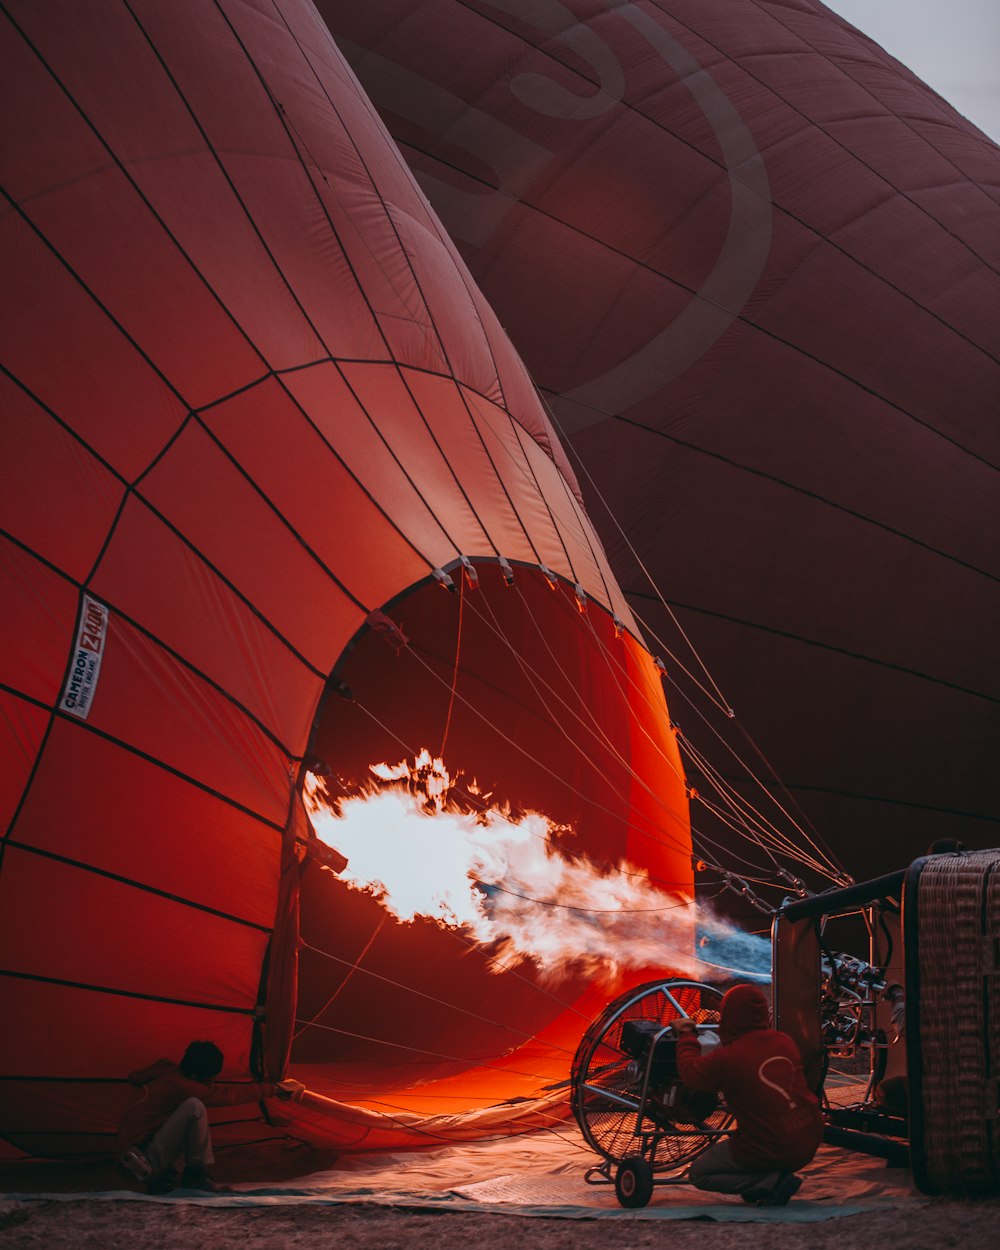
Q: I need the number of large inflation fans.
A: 1